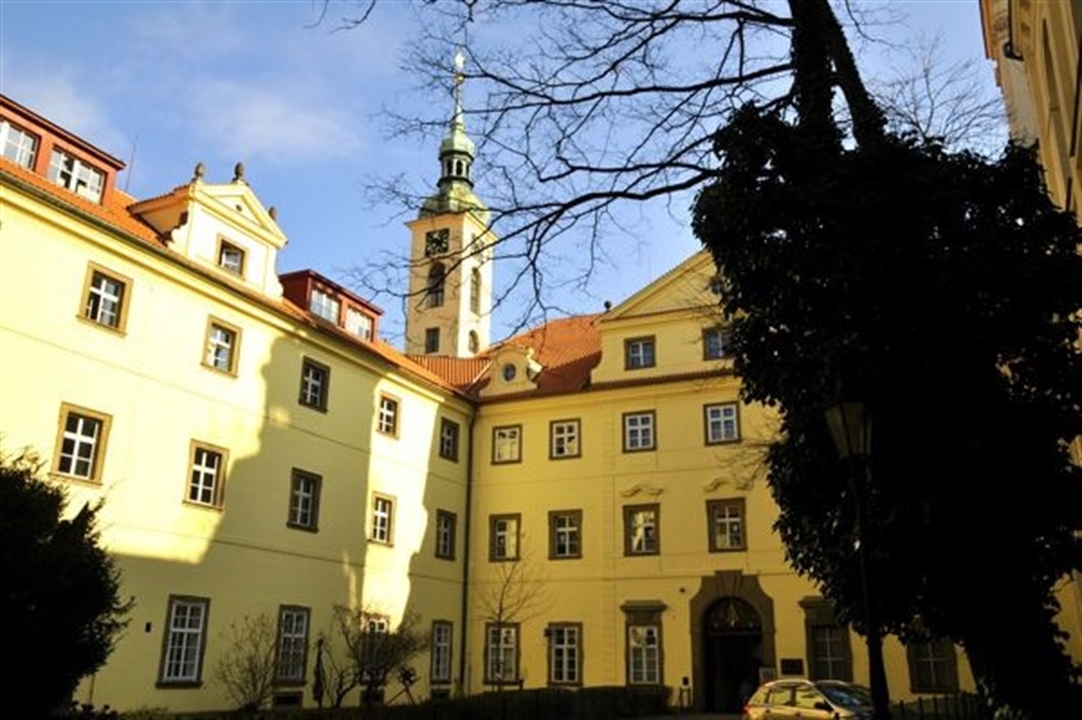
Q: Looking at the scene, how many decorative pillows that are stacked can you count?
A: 0